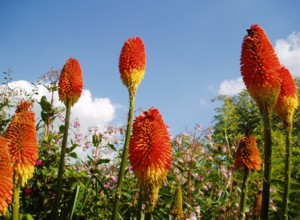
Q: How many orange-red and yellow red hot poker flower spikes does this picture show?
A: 8